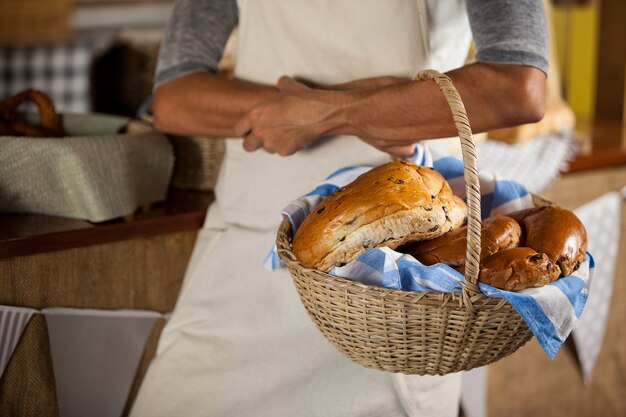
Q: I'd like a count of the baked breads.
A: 4